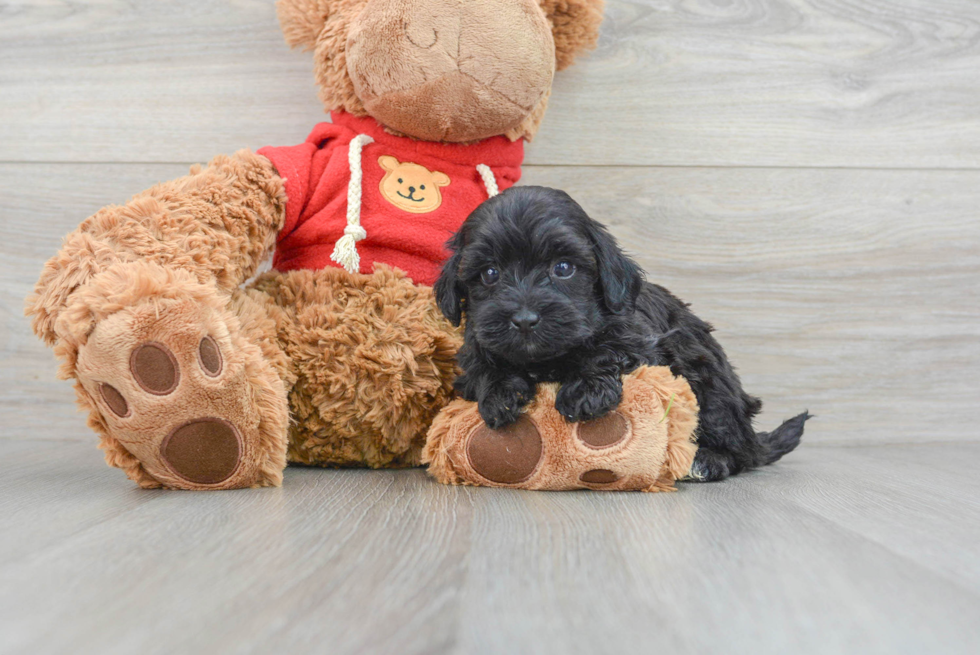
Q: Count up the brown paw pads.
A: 7